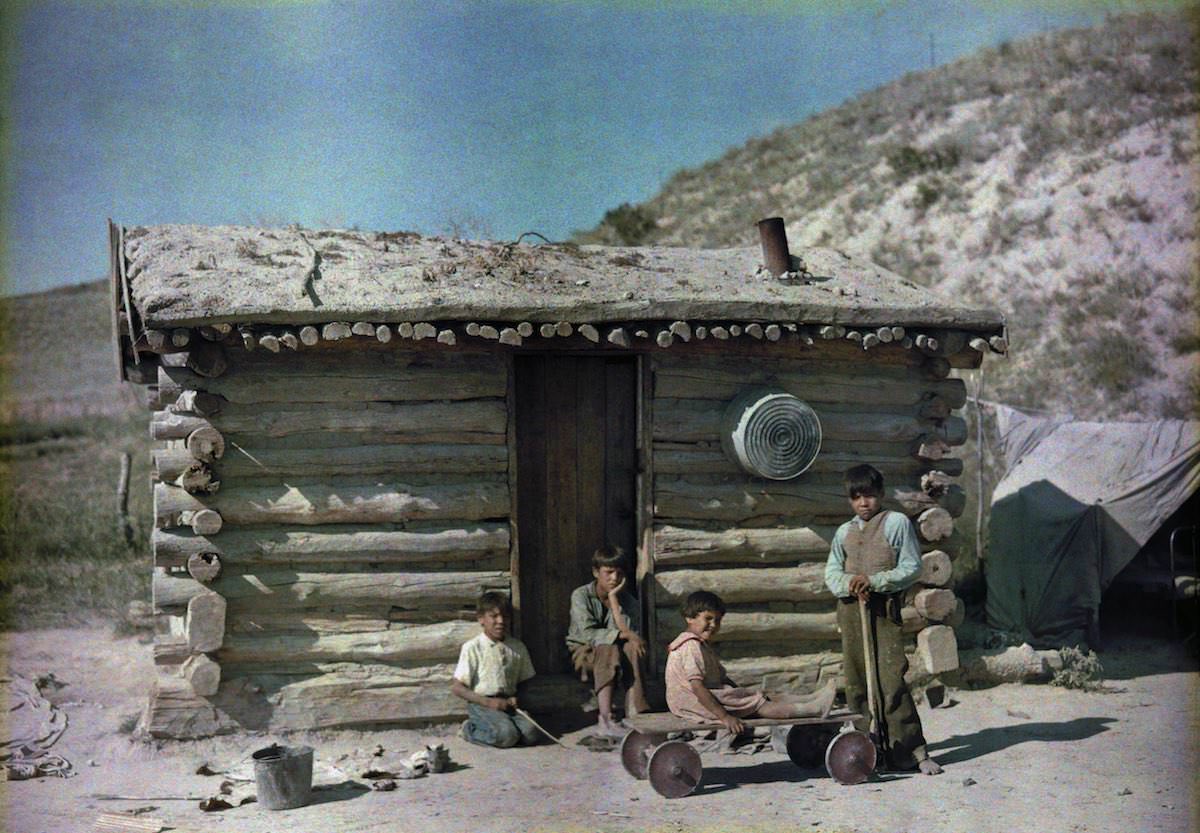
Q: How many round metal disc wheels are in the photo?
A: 4